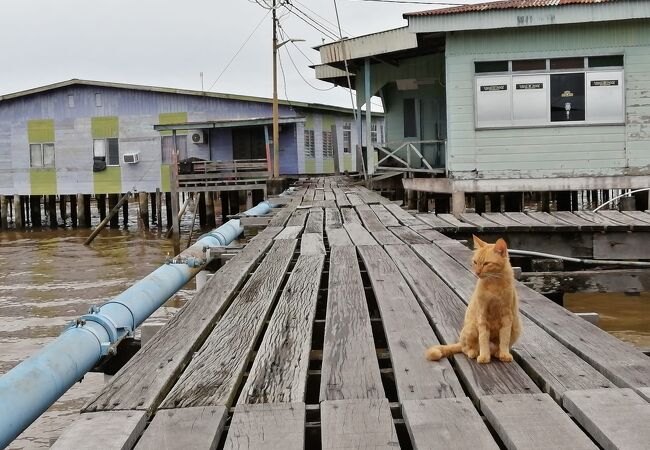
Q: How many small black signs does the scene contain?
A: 3